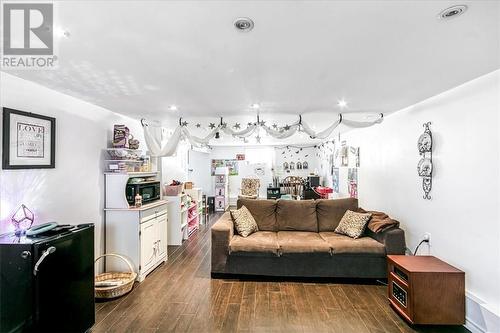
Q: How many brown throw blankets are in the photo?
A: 1